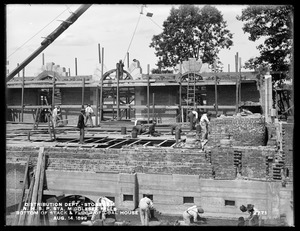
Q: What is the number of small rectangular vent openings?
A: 5